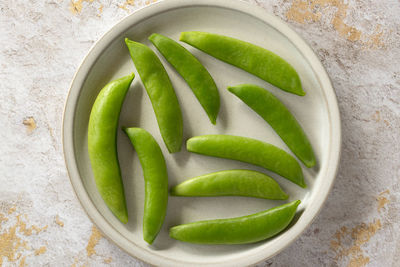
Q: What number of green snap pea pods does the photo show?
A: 9